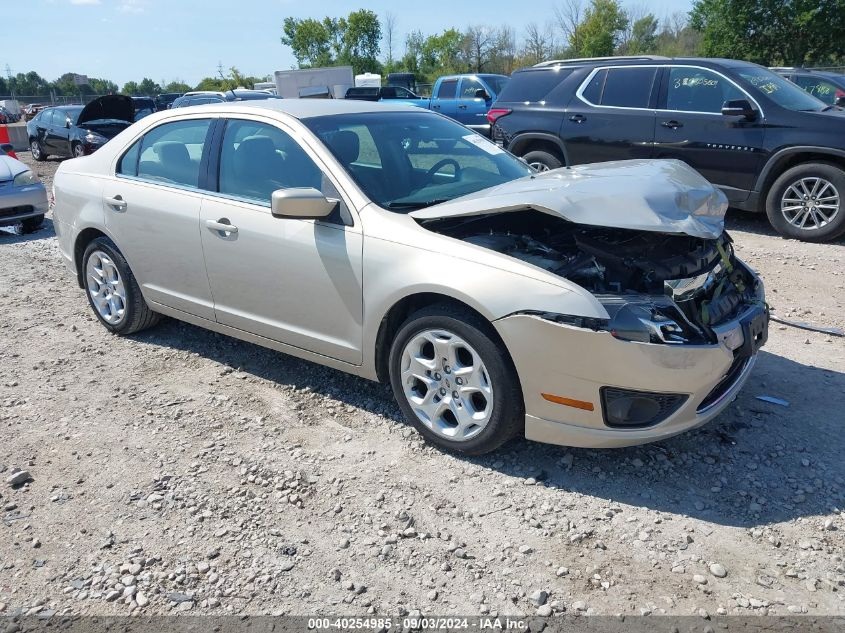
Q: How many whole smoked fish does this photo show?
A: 0